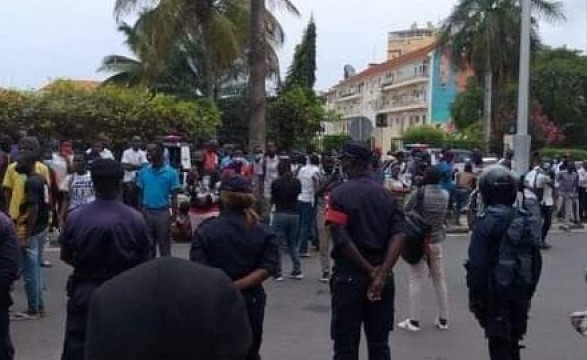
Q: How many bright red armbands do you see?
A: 1